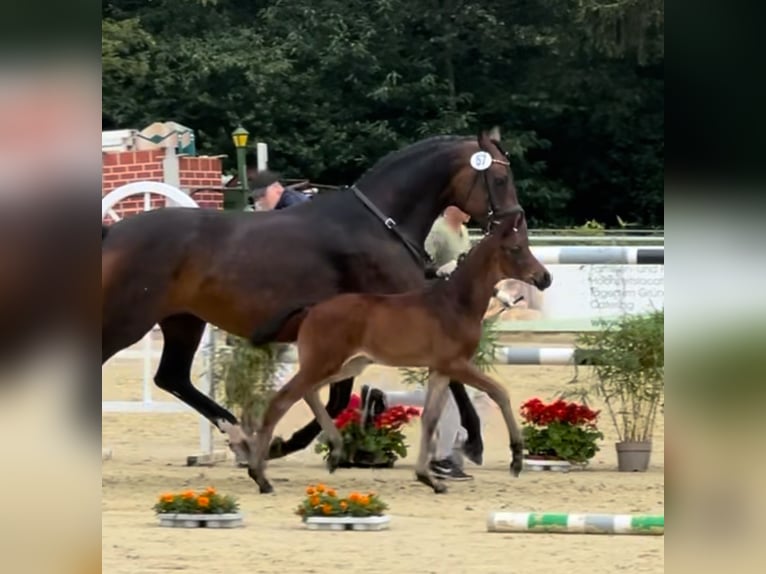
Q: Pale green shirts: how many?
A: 1